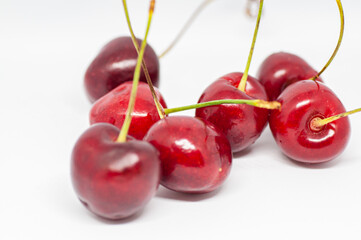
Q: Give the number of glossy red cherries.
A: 7